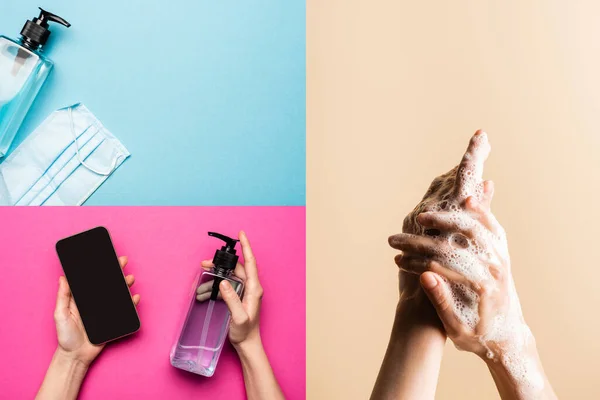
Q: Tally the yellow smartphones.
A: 0